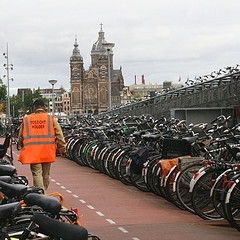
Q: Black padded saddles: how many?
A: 6